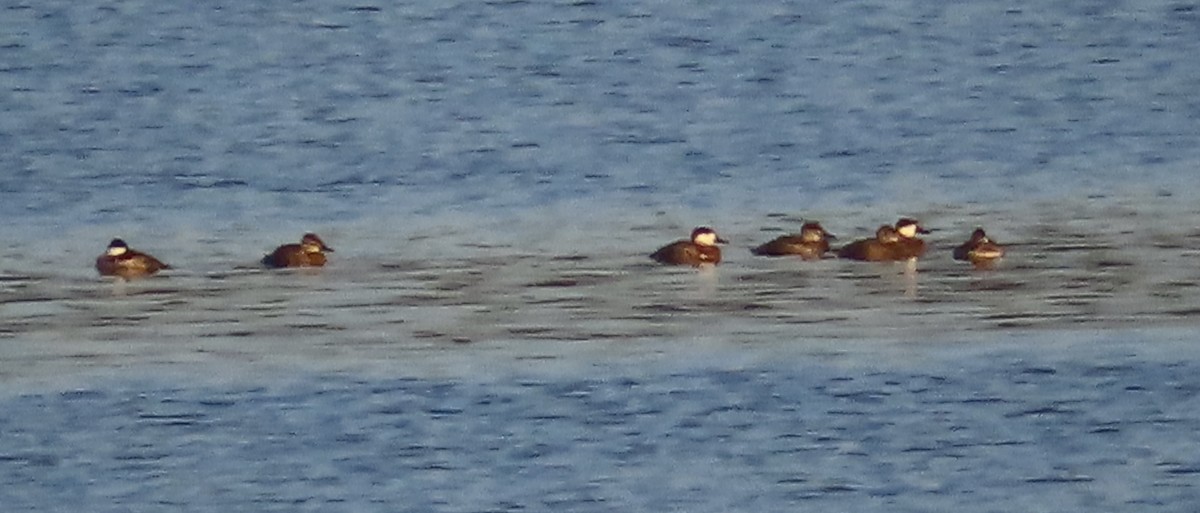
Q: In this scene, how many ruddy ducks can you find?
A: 7